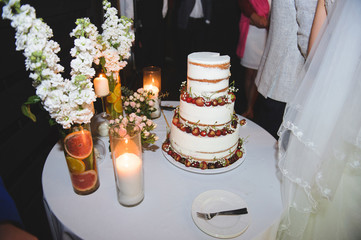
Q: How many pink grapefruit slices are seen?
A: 2